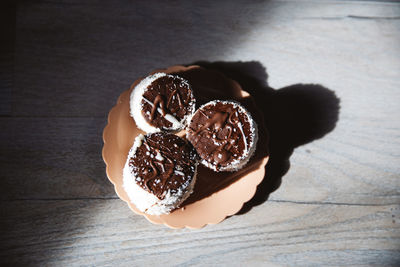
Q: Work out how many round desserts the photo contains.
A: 3